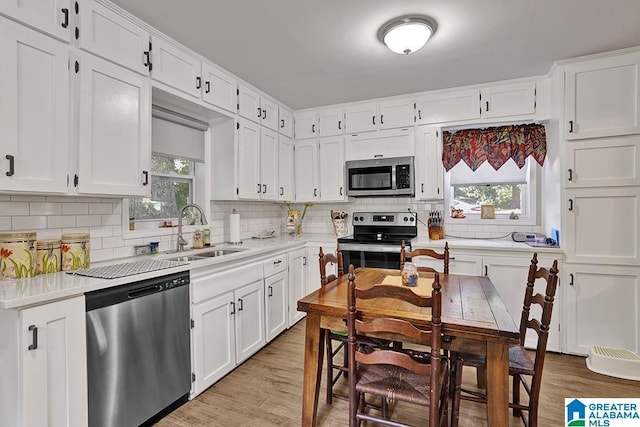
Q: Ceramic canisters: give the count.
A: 3